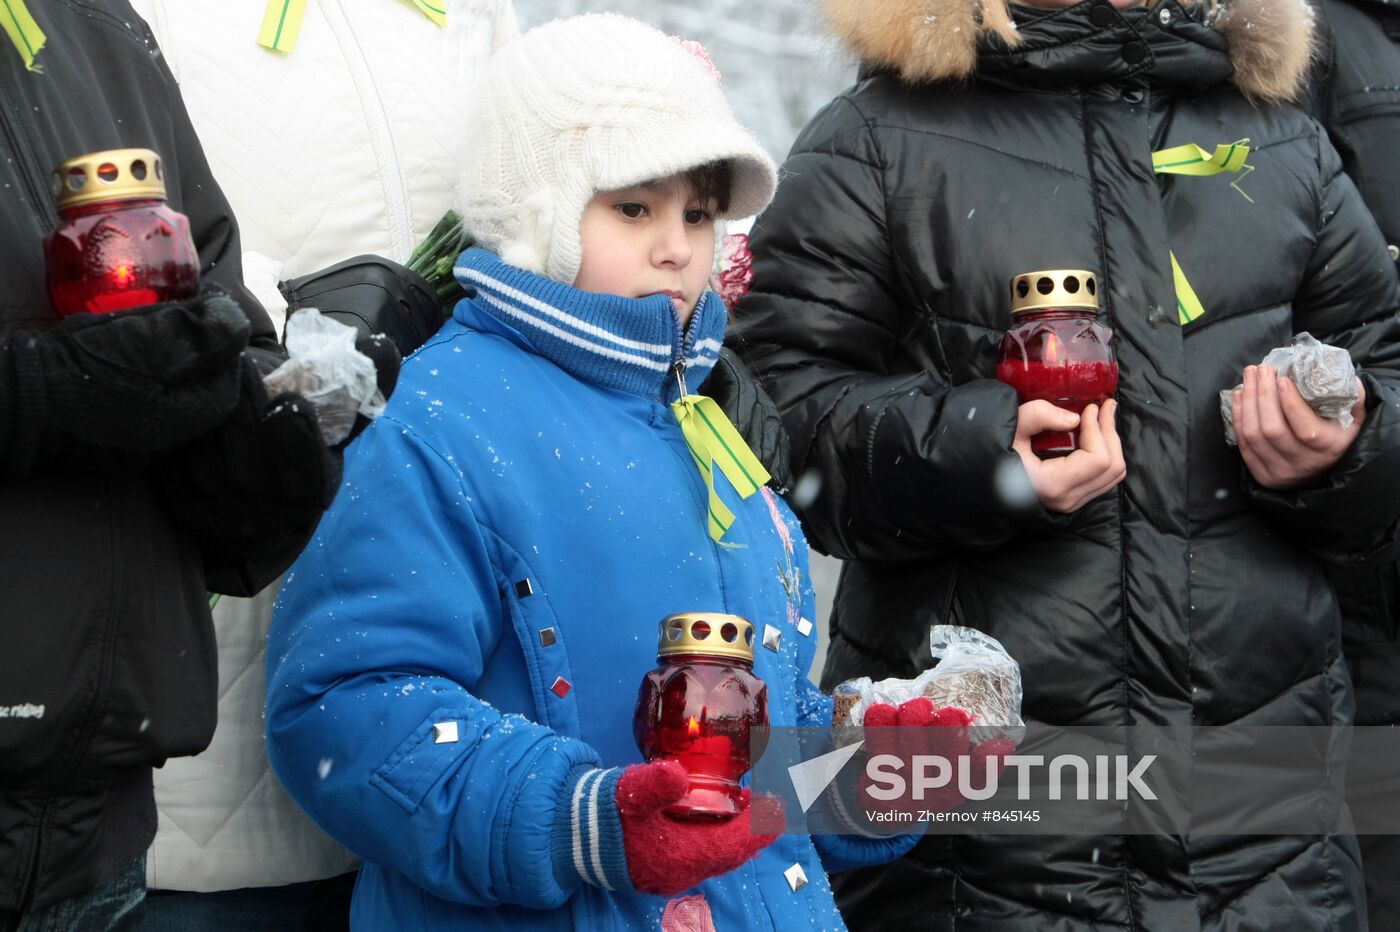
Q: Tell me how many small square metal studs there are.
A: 7